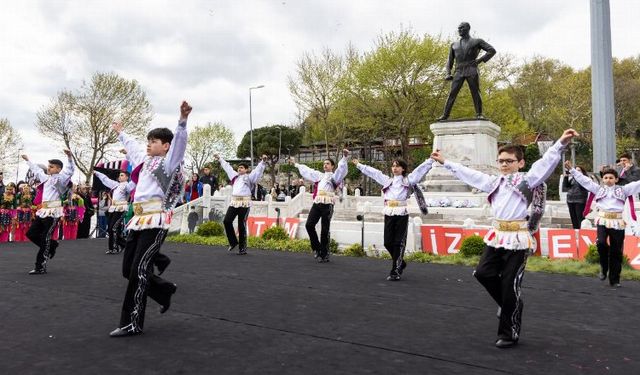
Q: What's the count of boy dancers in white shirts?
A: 8